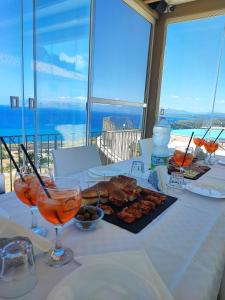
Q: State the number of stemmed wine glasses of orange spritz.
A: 5